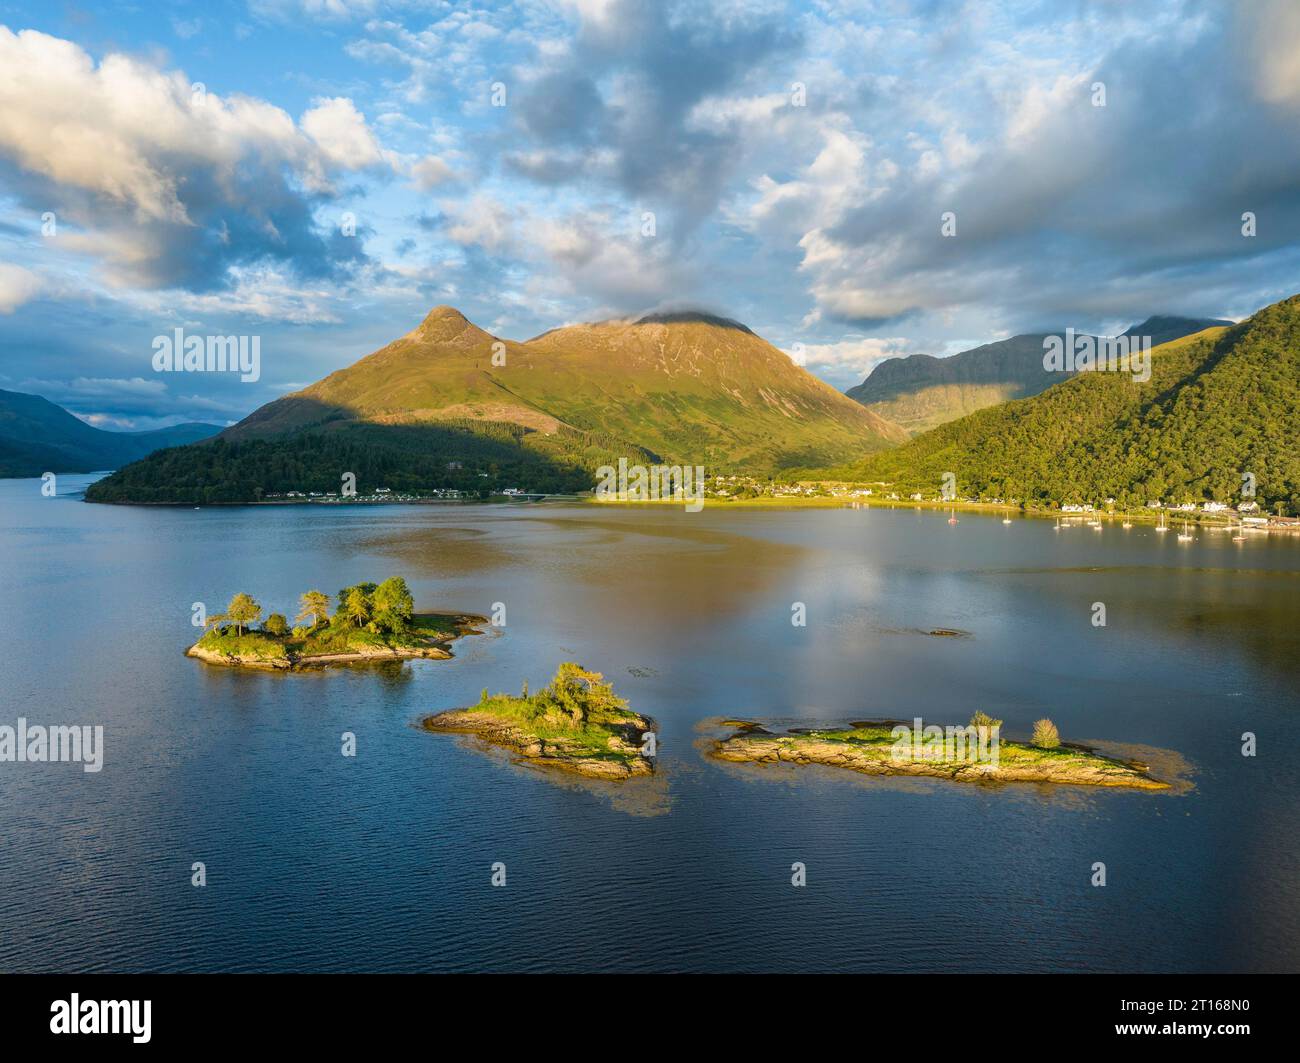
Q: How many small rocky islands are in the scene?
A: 3